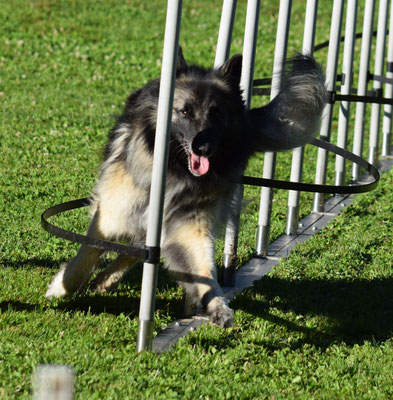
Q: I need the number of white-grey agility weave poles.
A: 10